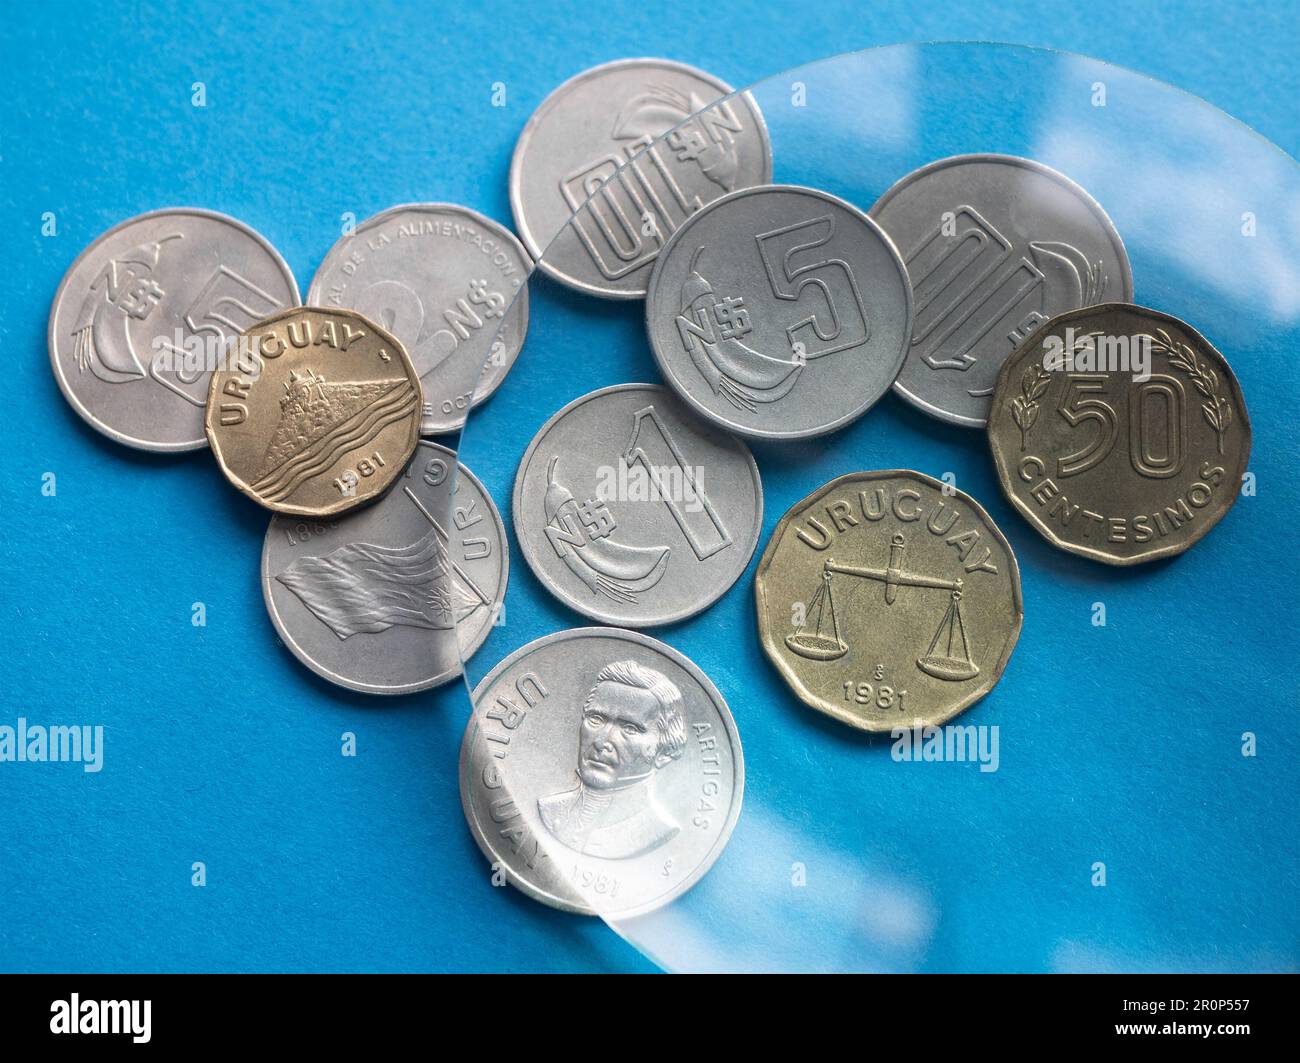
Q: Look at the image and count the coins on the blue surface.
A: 11